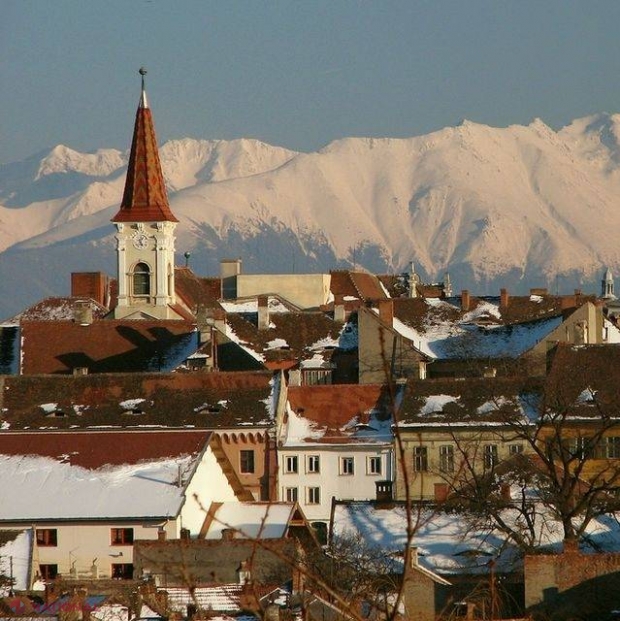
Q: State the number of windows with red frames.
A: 4